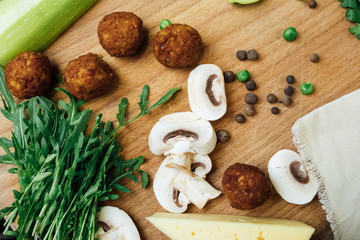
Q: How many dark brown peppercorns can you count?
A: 15